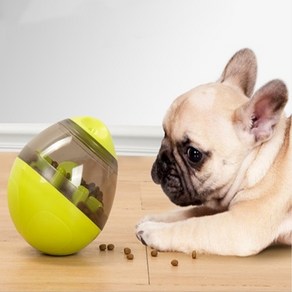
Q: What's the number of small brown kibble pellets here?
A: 7